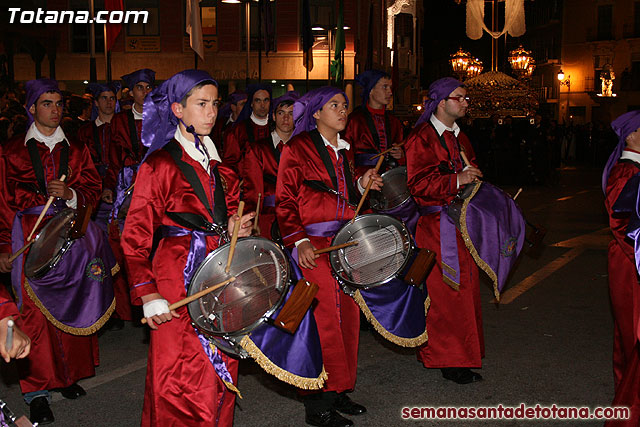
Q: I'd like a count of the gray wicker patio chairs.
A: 0